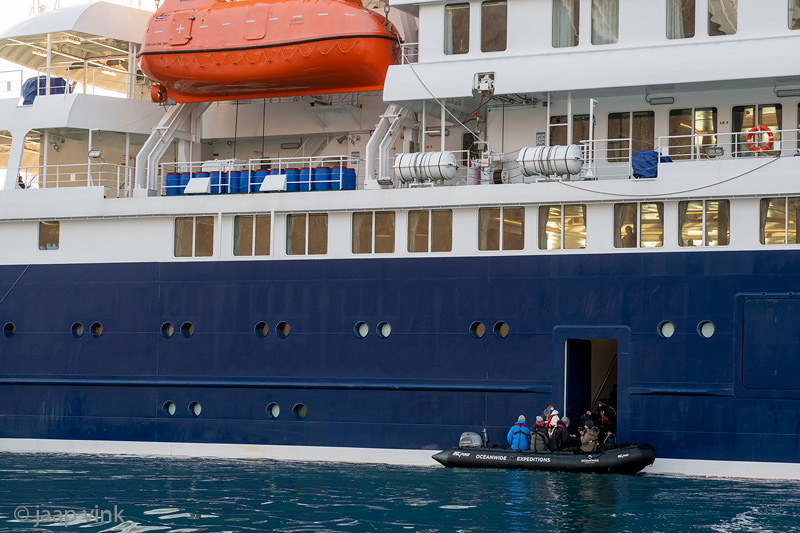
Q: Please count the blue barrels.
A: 13